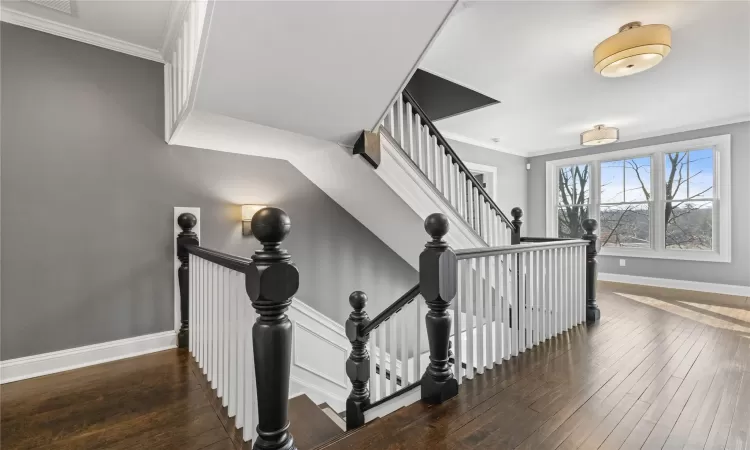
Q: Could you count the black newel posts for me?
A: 6